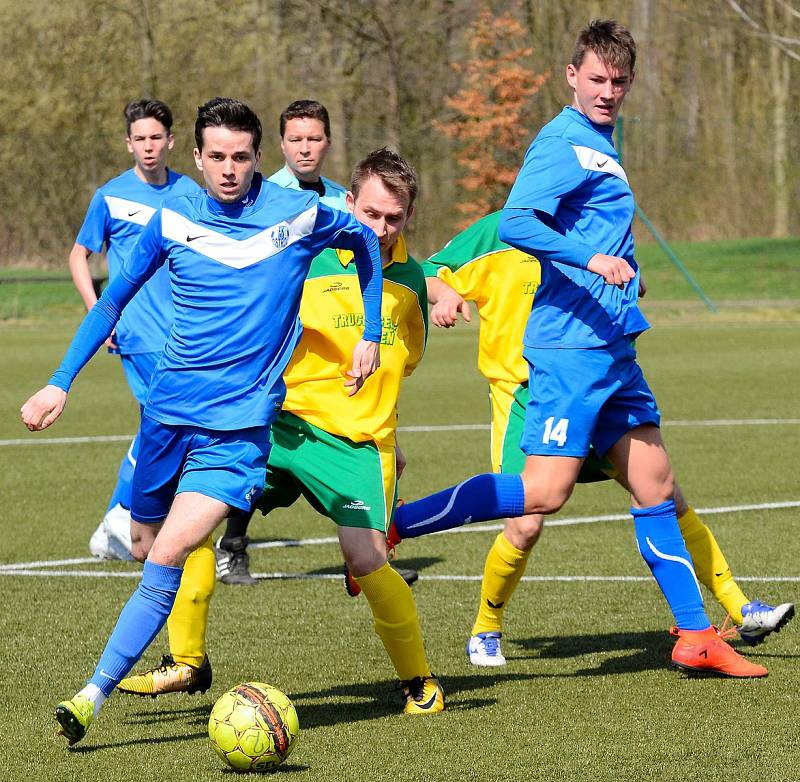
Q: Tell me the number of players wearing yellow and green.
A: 2